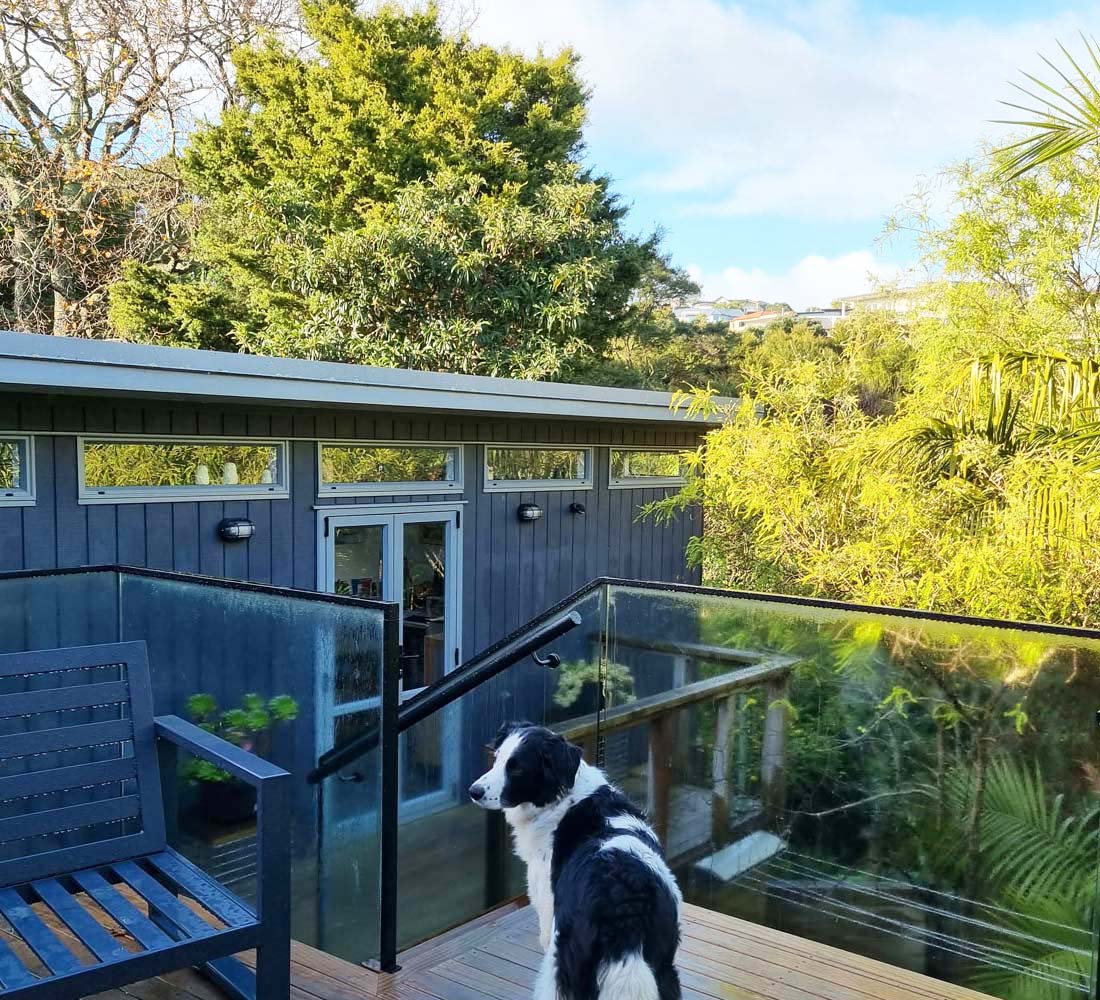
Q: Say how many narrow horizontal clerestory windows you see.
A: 5